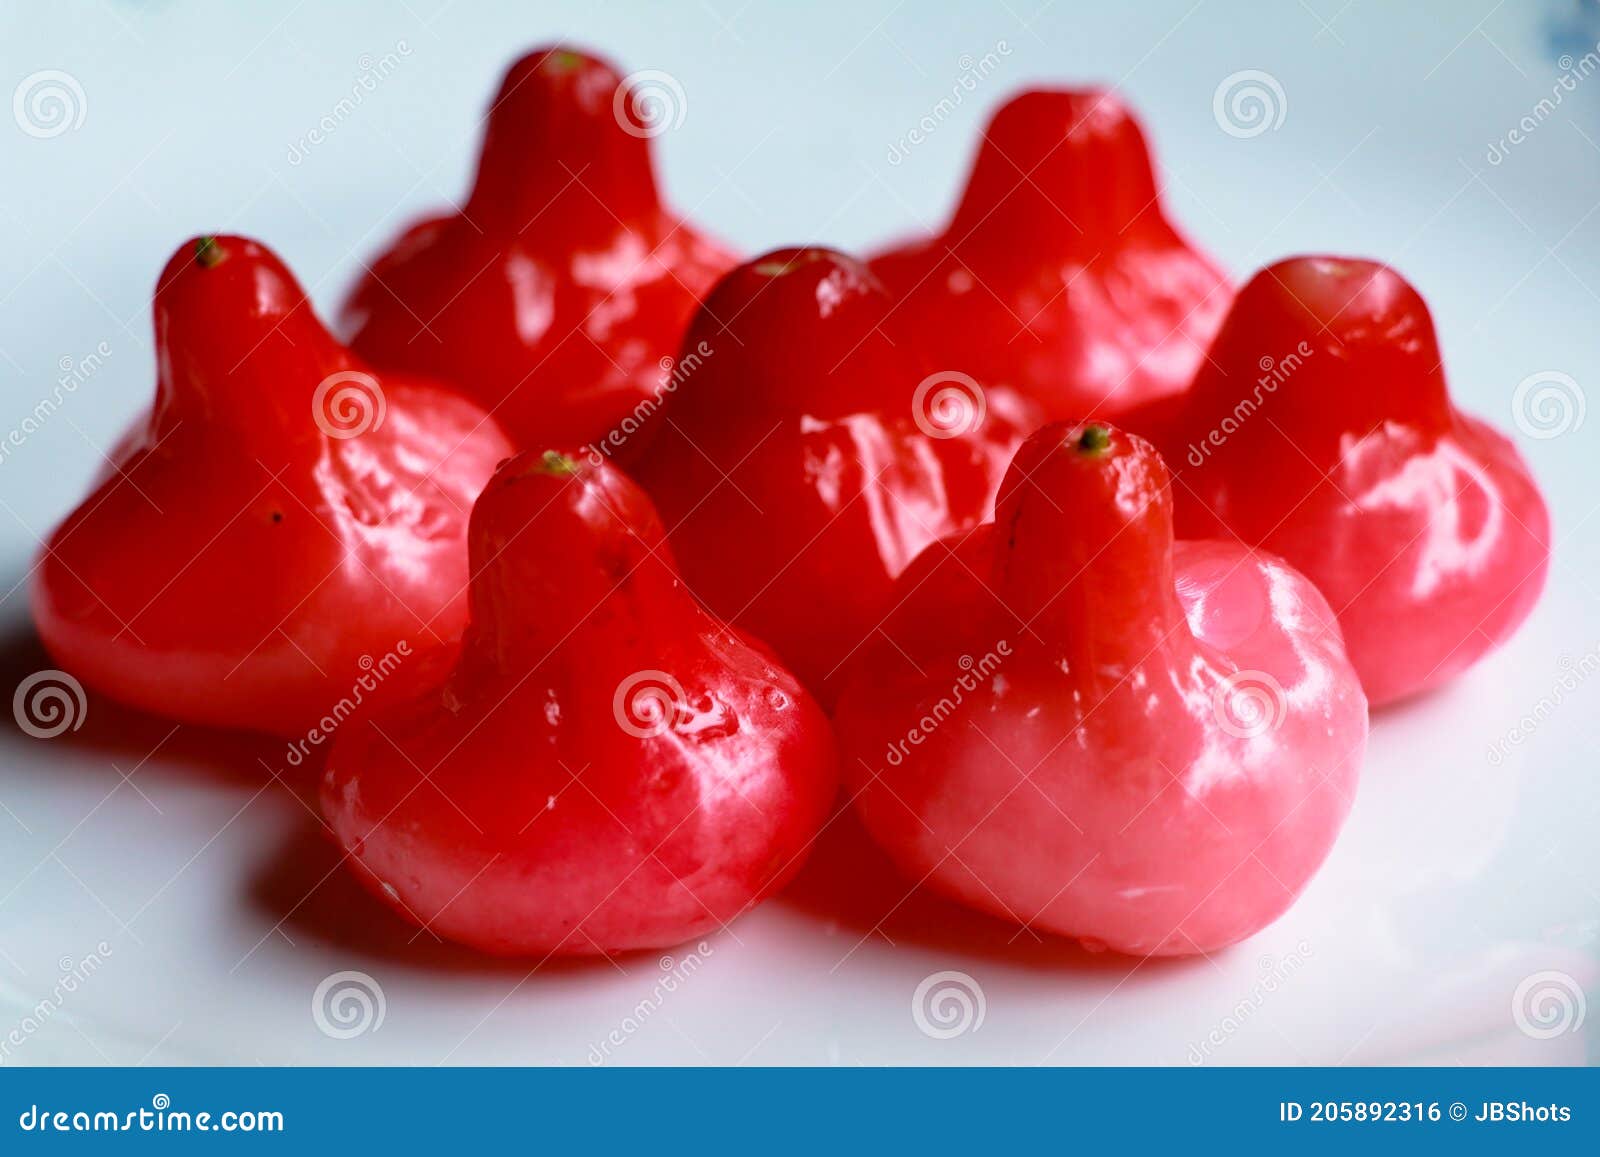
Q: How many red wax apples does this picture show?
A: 7